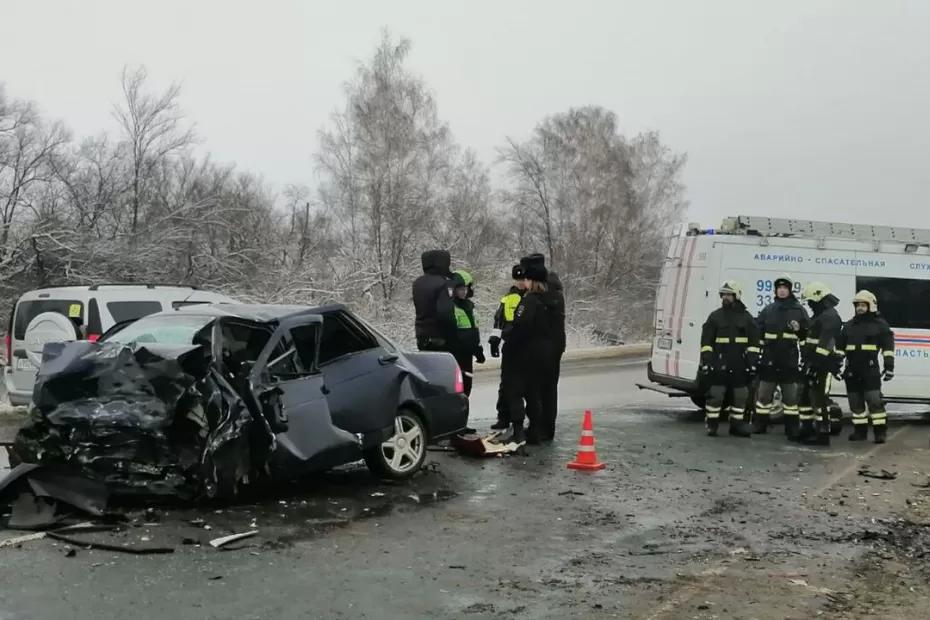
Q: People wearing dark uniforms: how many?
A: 9